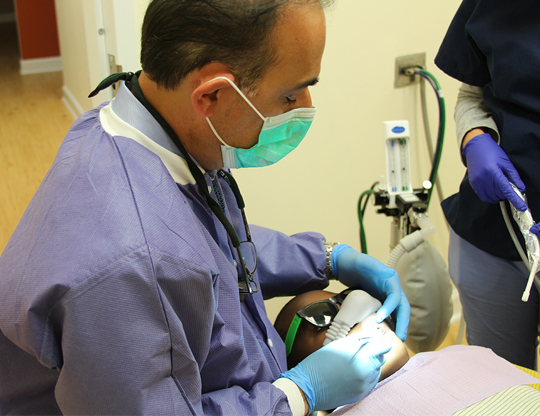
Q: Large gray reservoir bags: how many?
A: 1